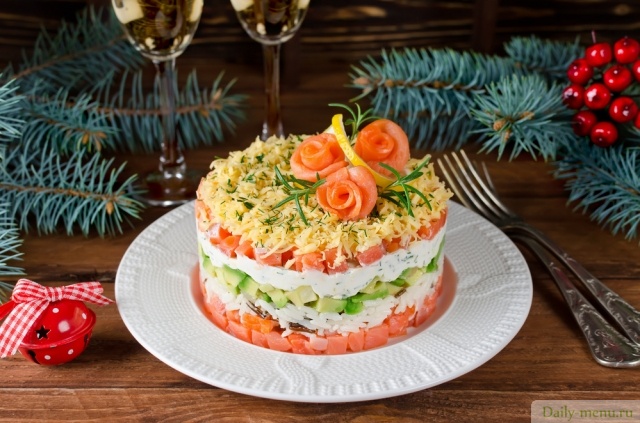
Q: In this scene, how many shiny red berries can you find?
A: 11